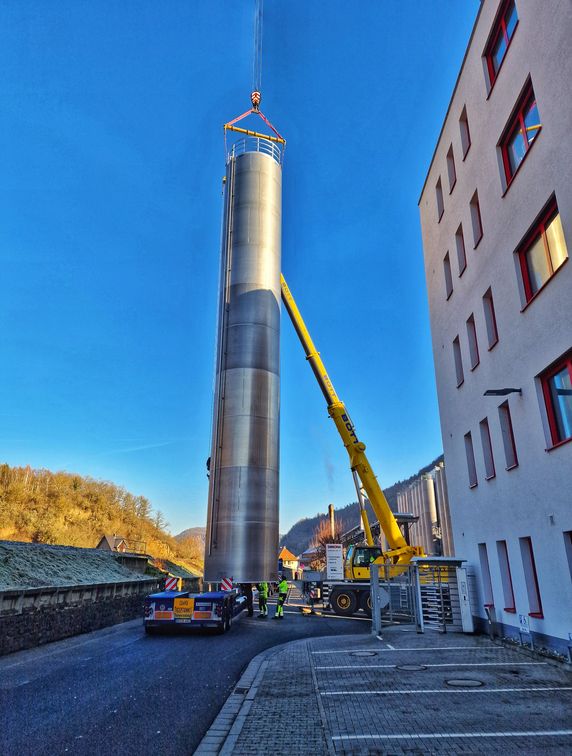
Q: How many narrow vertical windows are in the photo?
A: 15